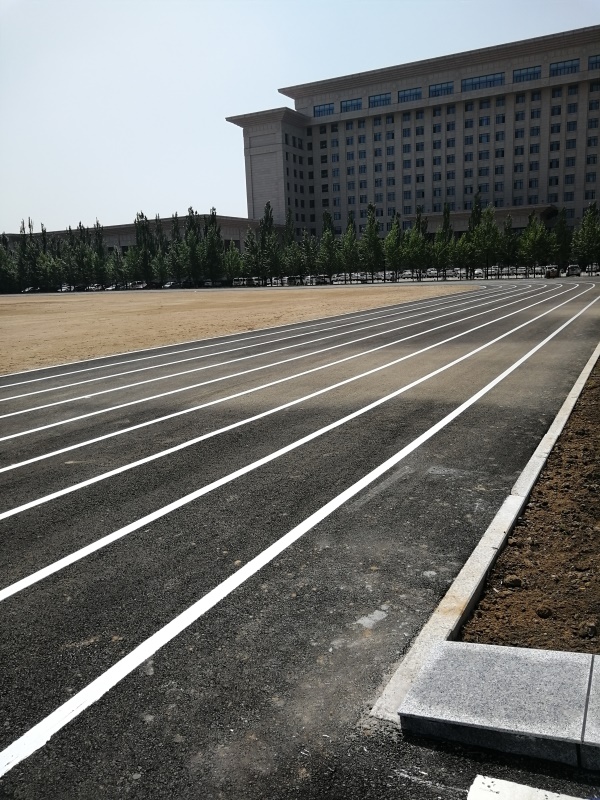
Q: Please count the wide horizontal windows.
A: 9